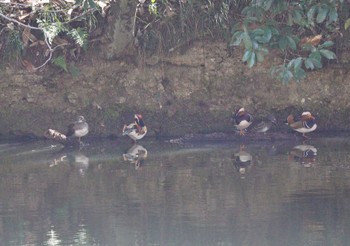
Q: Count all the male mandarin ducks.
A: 3